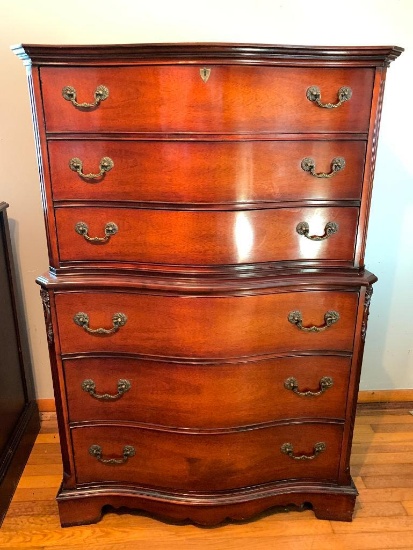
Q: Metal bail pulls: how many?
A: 12